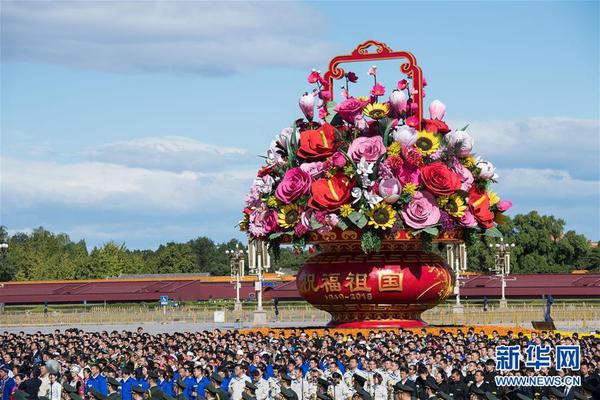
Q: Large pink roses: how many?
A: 4